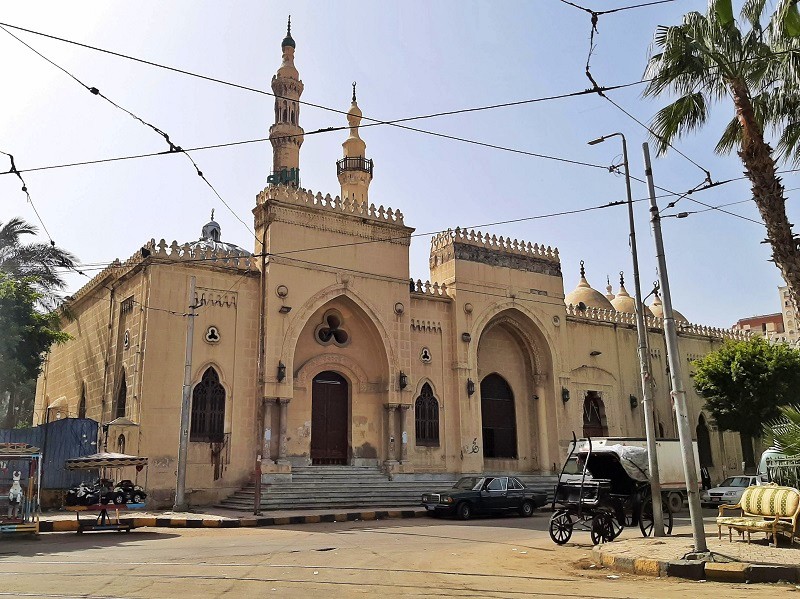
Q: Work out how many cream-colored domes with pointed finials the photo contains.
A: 3